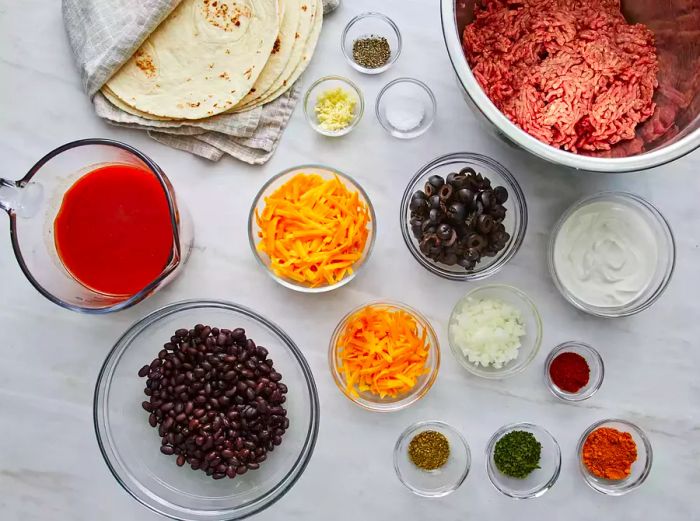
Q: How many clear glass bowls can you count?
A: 13